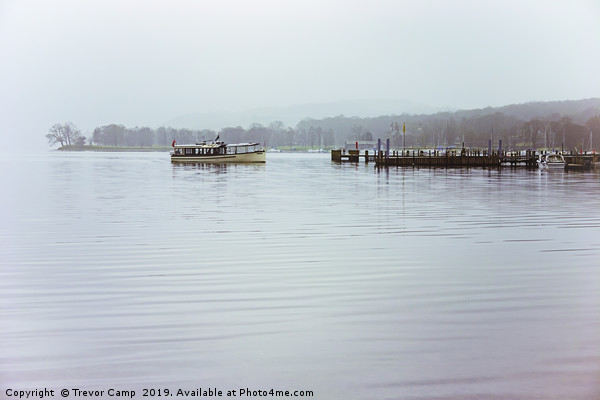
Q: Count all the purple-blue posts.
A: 4